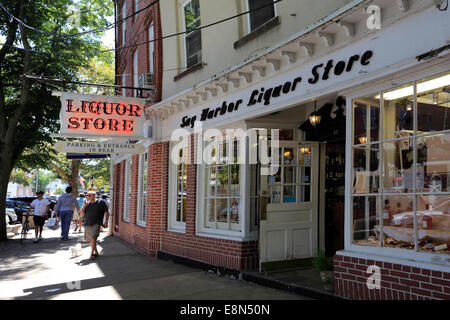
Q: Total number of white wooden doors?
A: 1